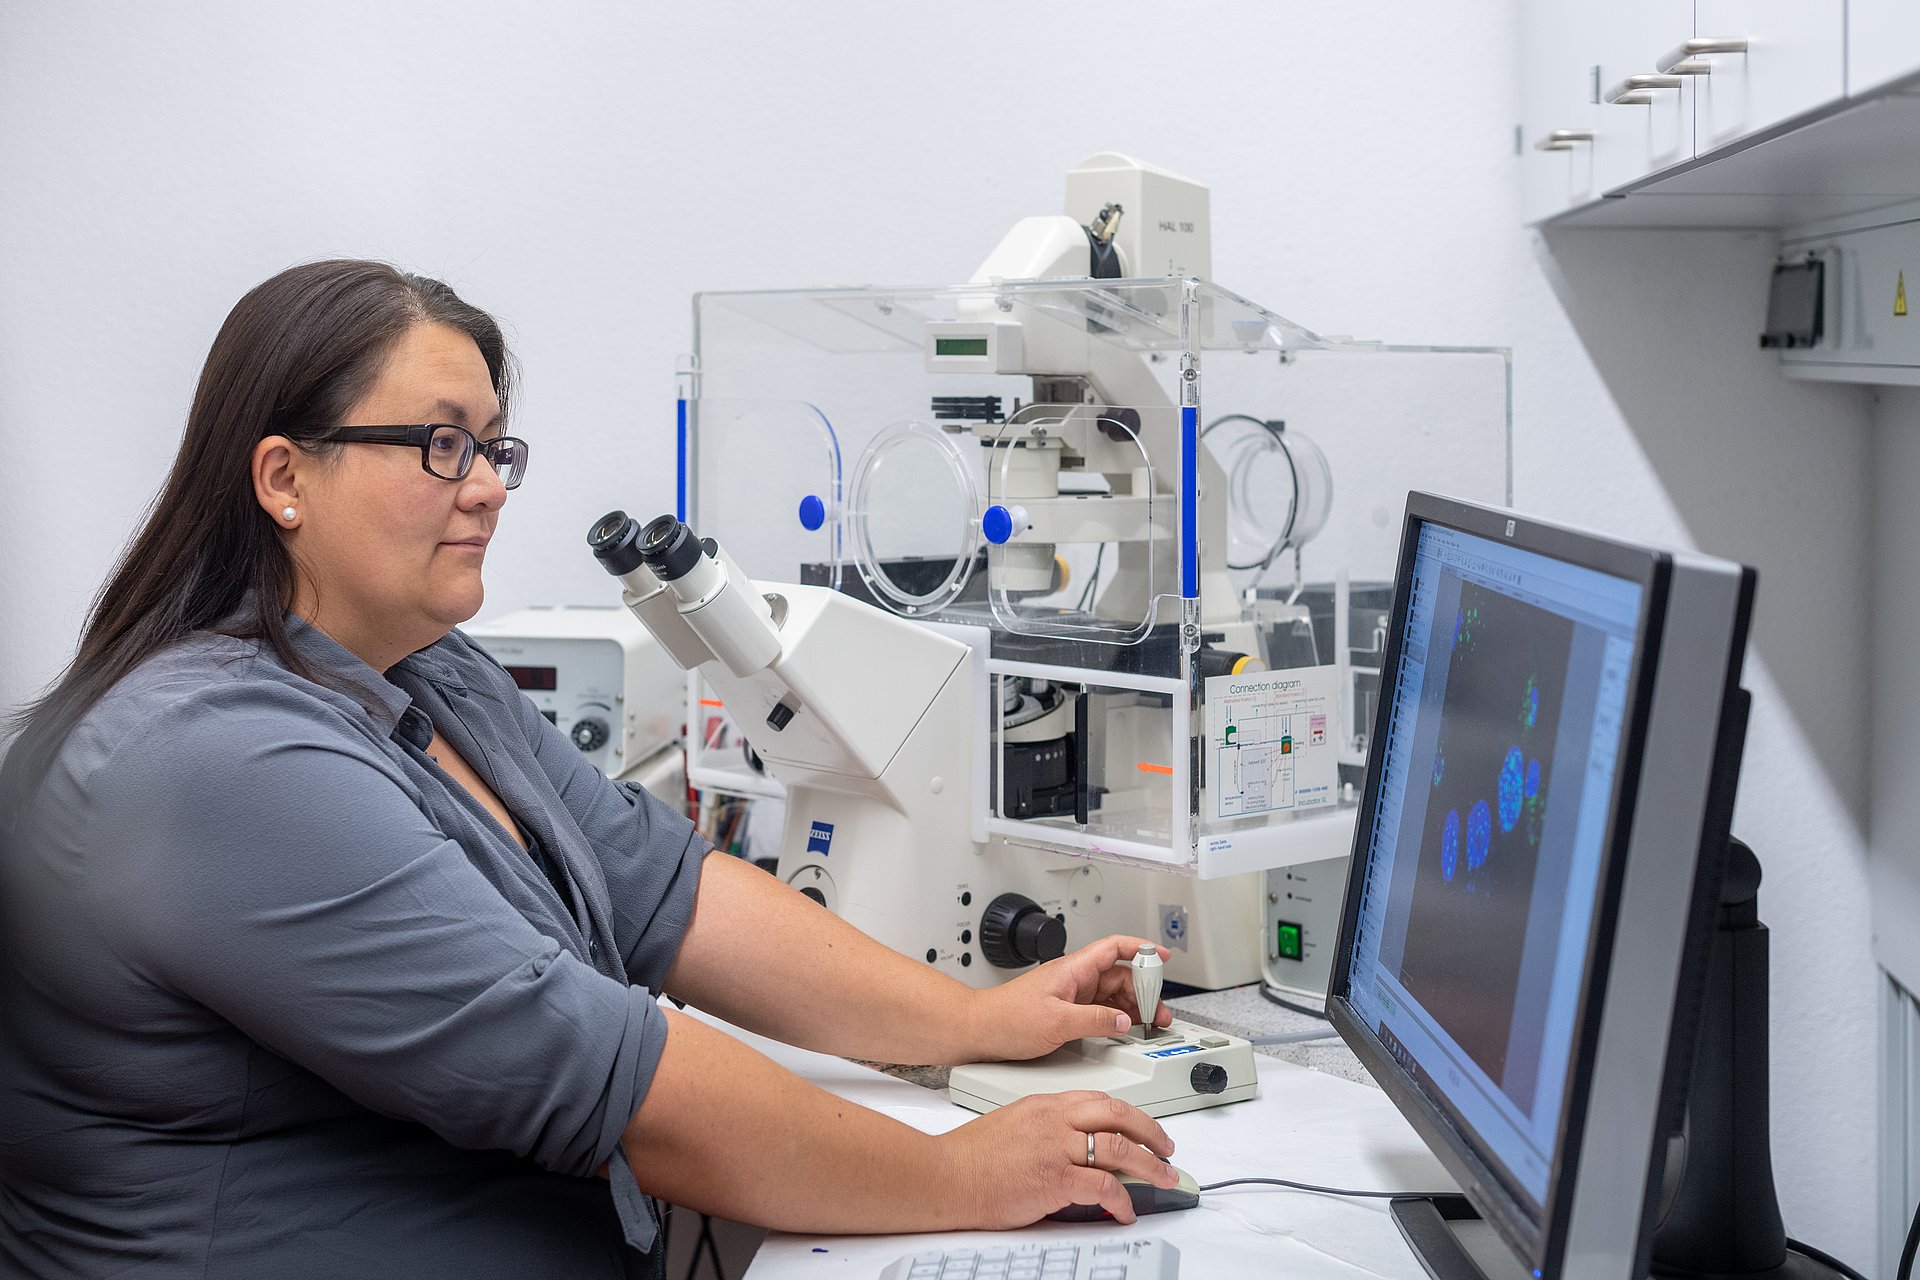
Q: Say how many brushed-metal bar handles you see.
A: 3